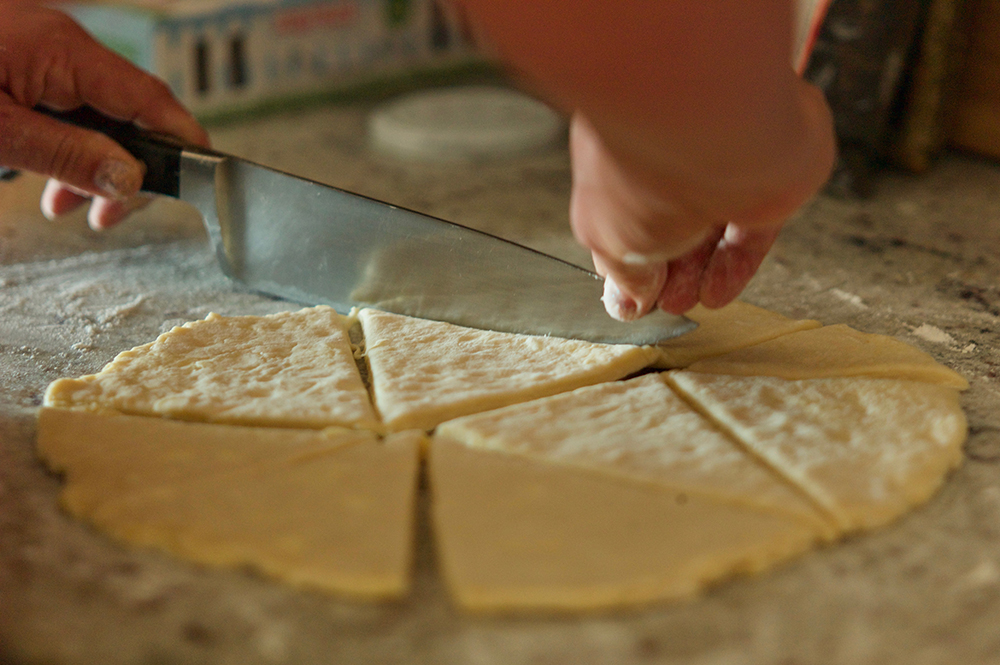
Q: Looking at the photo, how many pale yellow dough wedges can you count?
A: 8